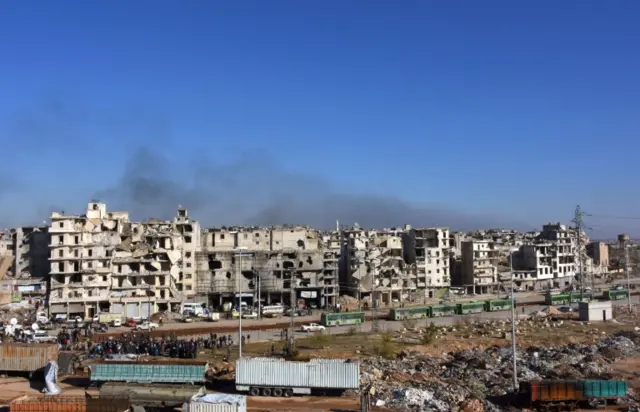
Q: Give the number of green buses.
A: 8